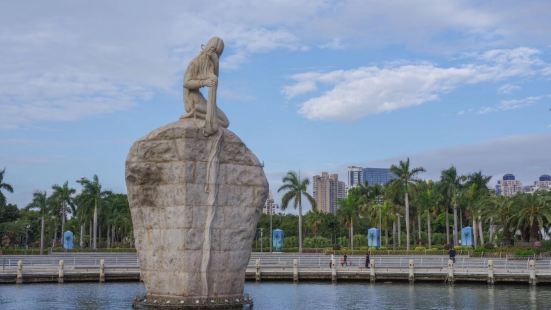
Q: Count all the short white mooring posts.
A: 11